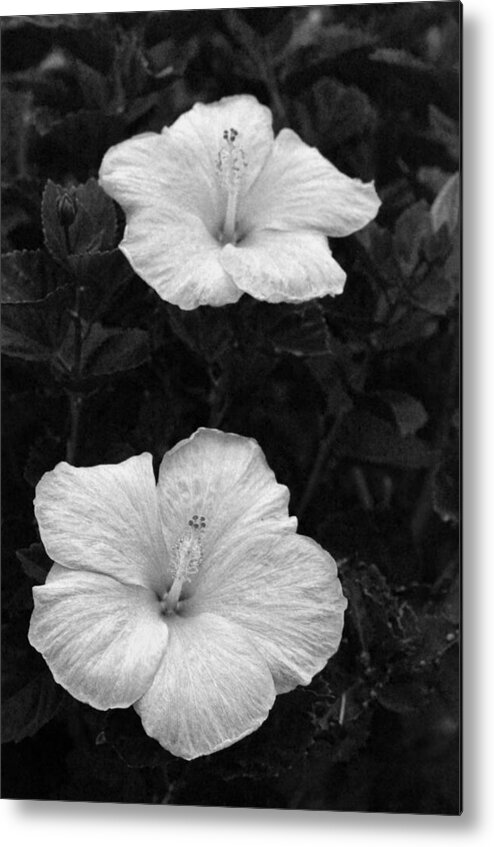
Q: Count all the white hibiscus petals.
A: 10